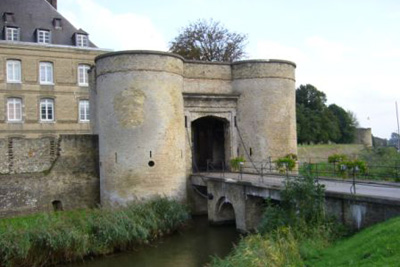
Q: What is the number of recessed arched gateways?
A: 1